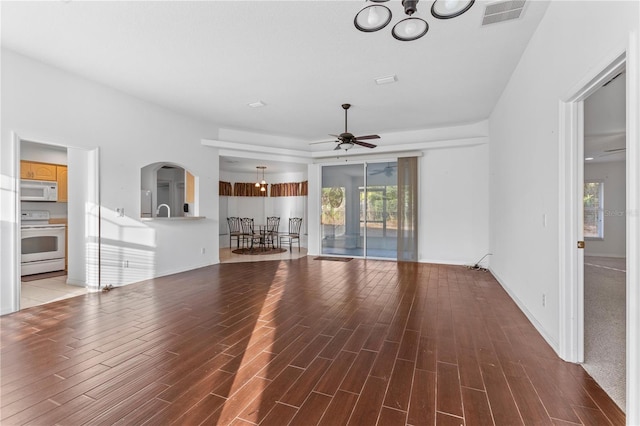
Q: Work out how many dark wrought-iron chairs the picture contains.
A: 4